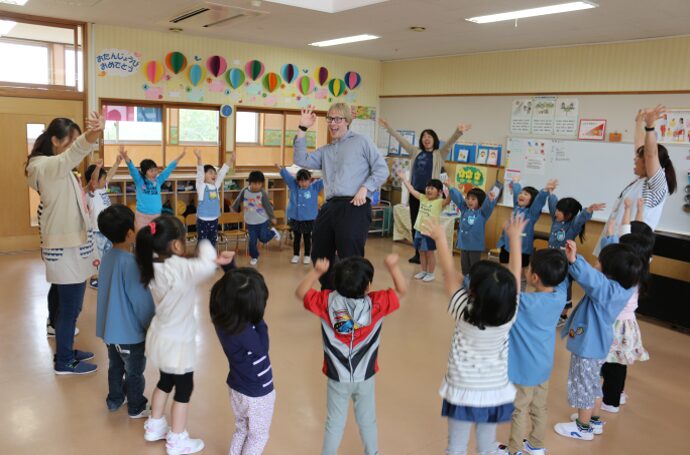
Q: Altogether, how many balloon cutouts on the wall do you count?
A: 12